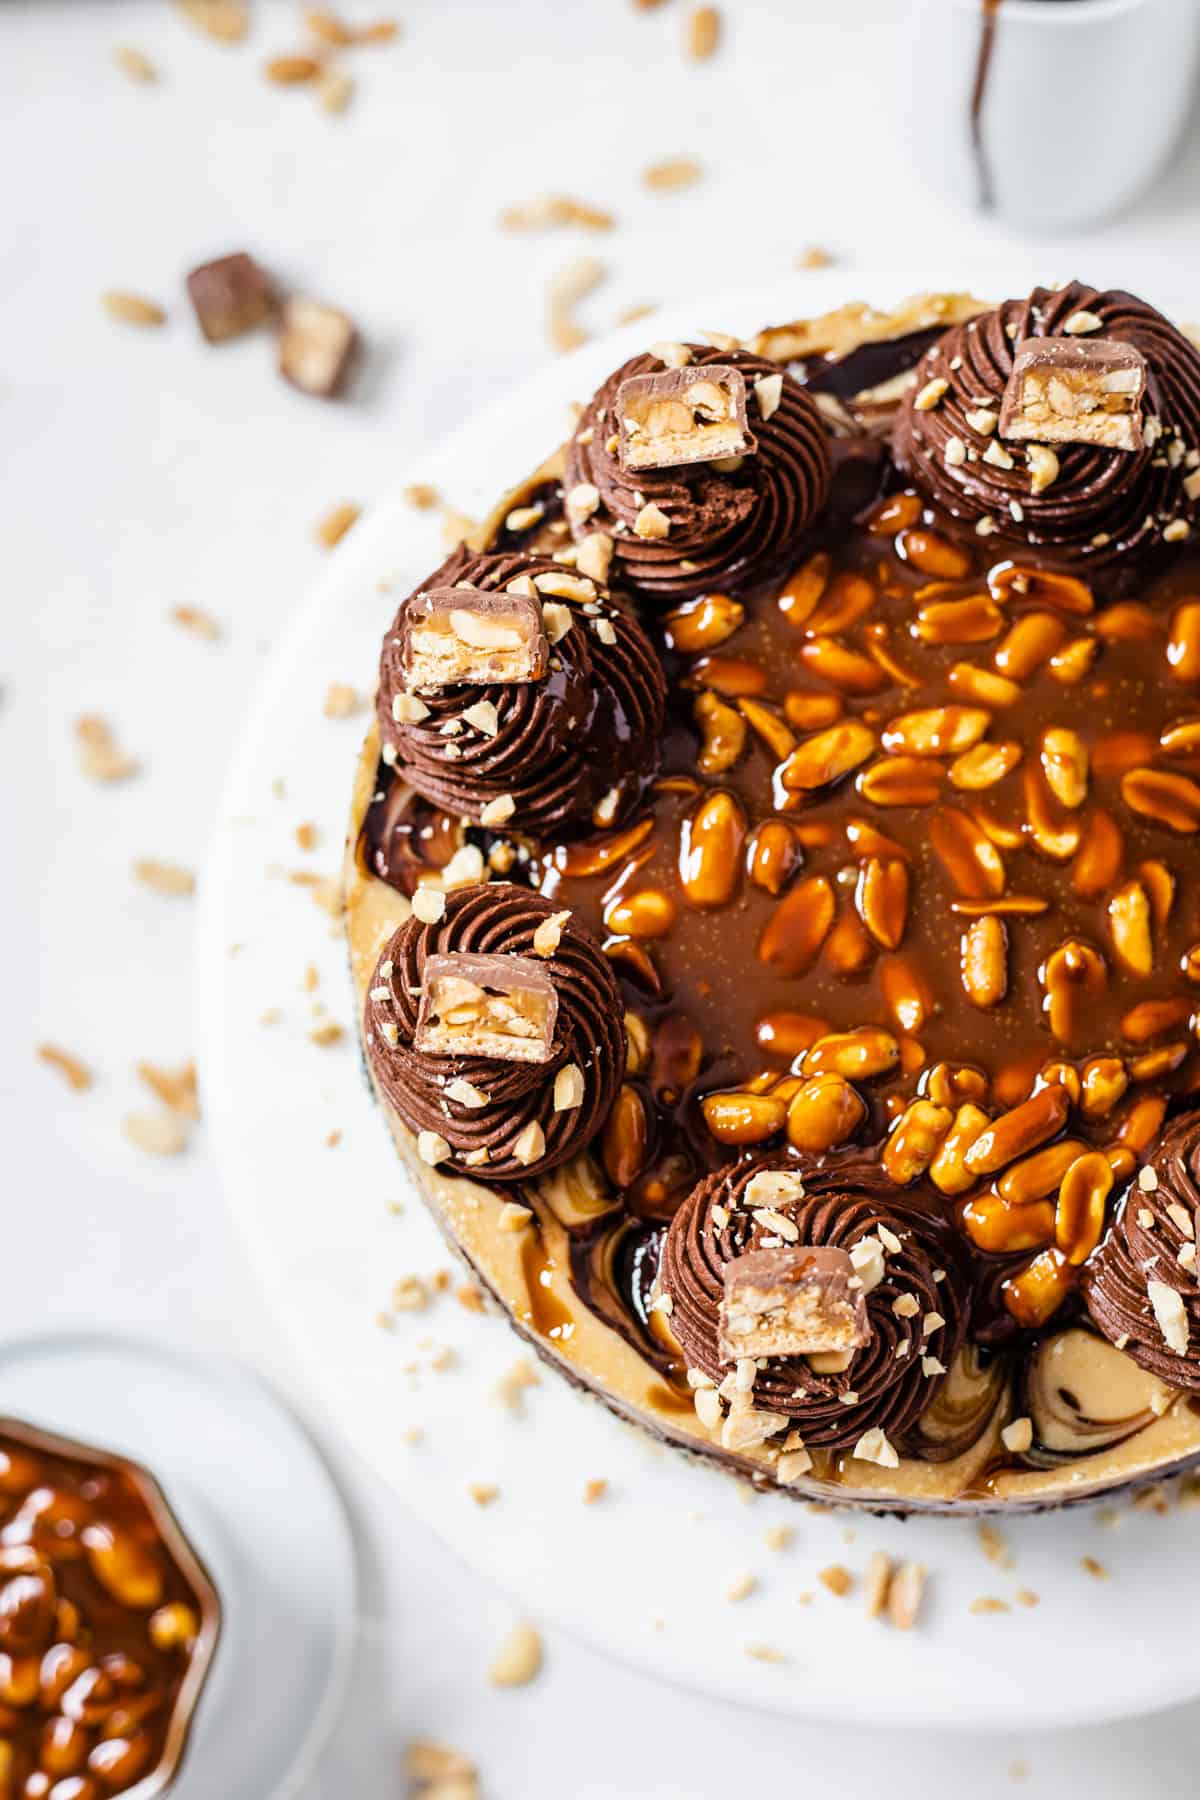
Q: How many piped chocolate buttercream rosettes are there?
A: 6